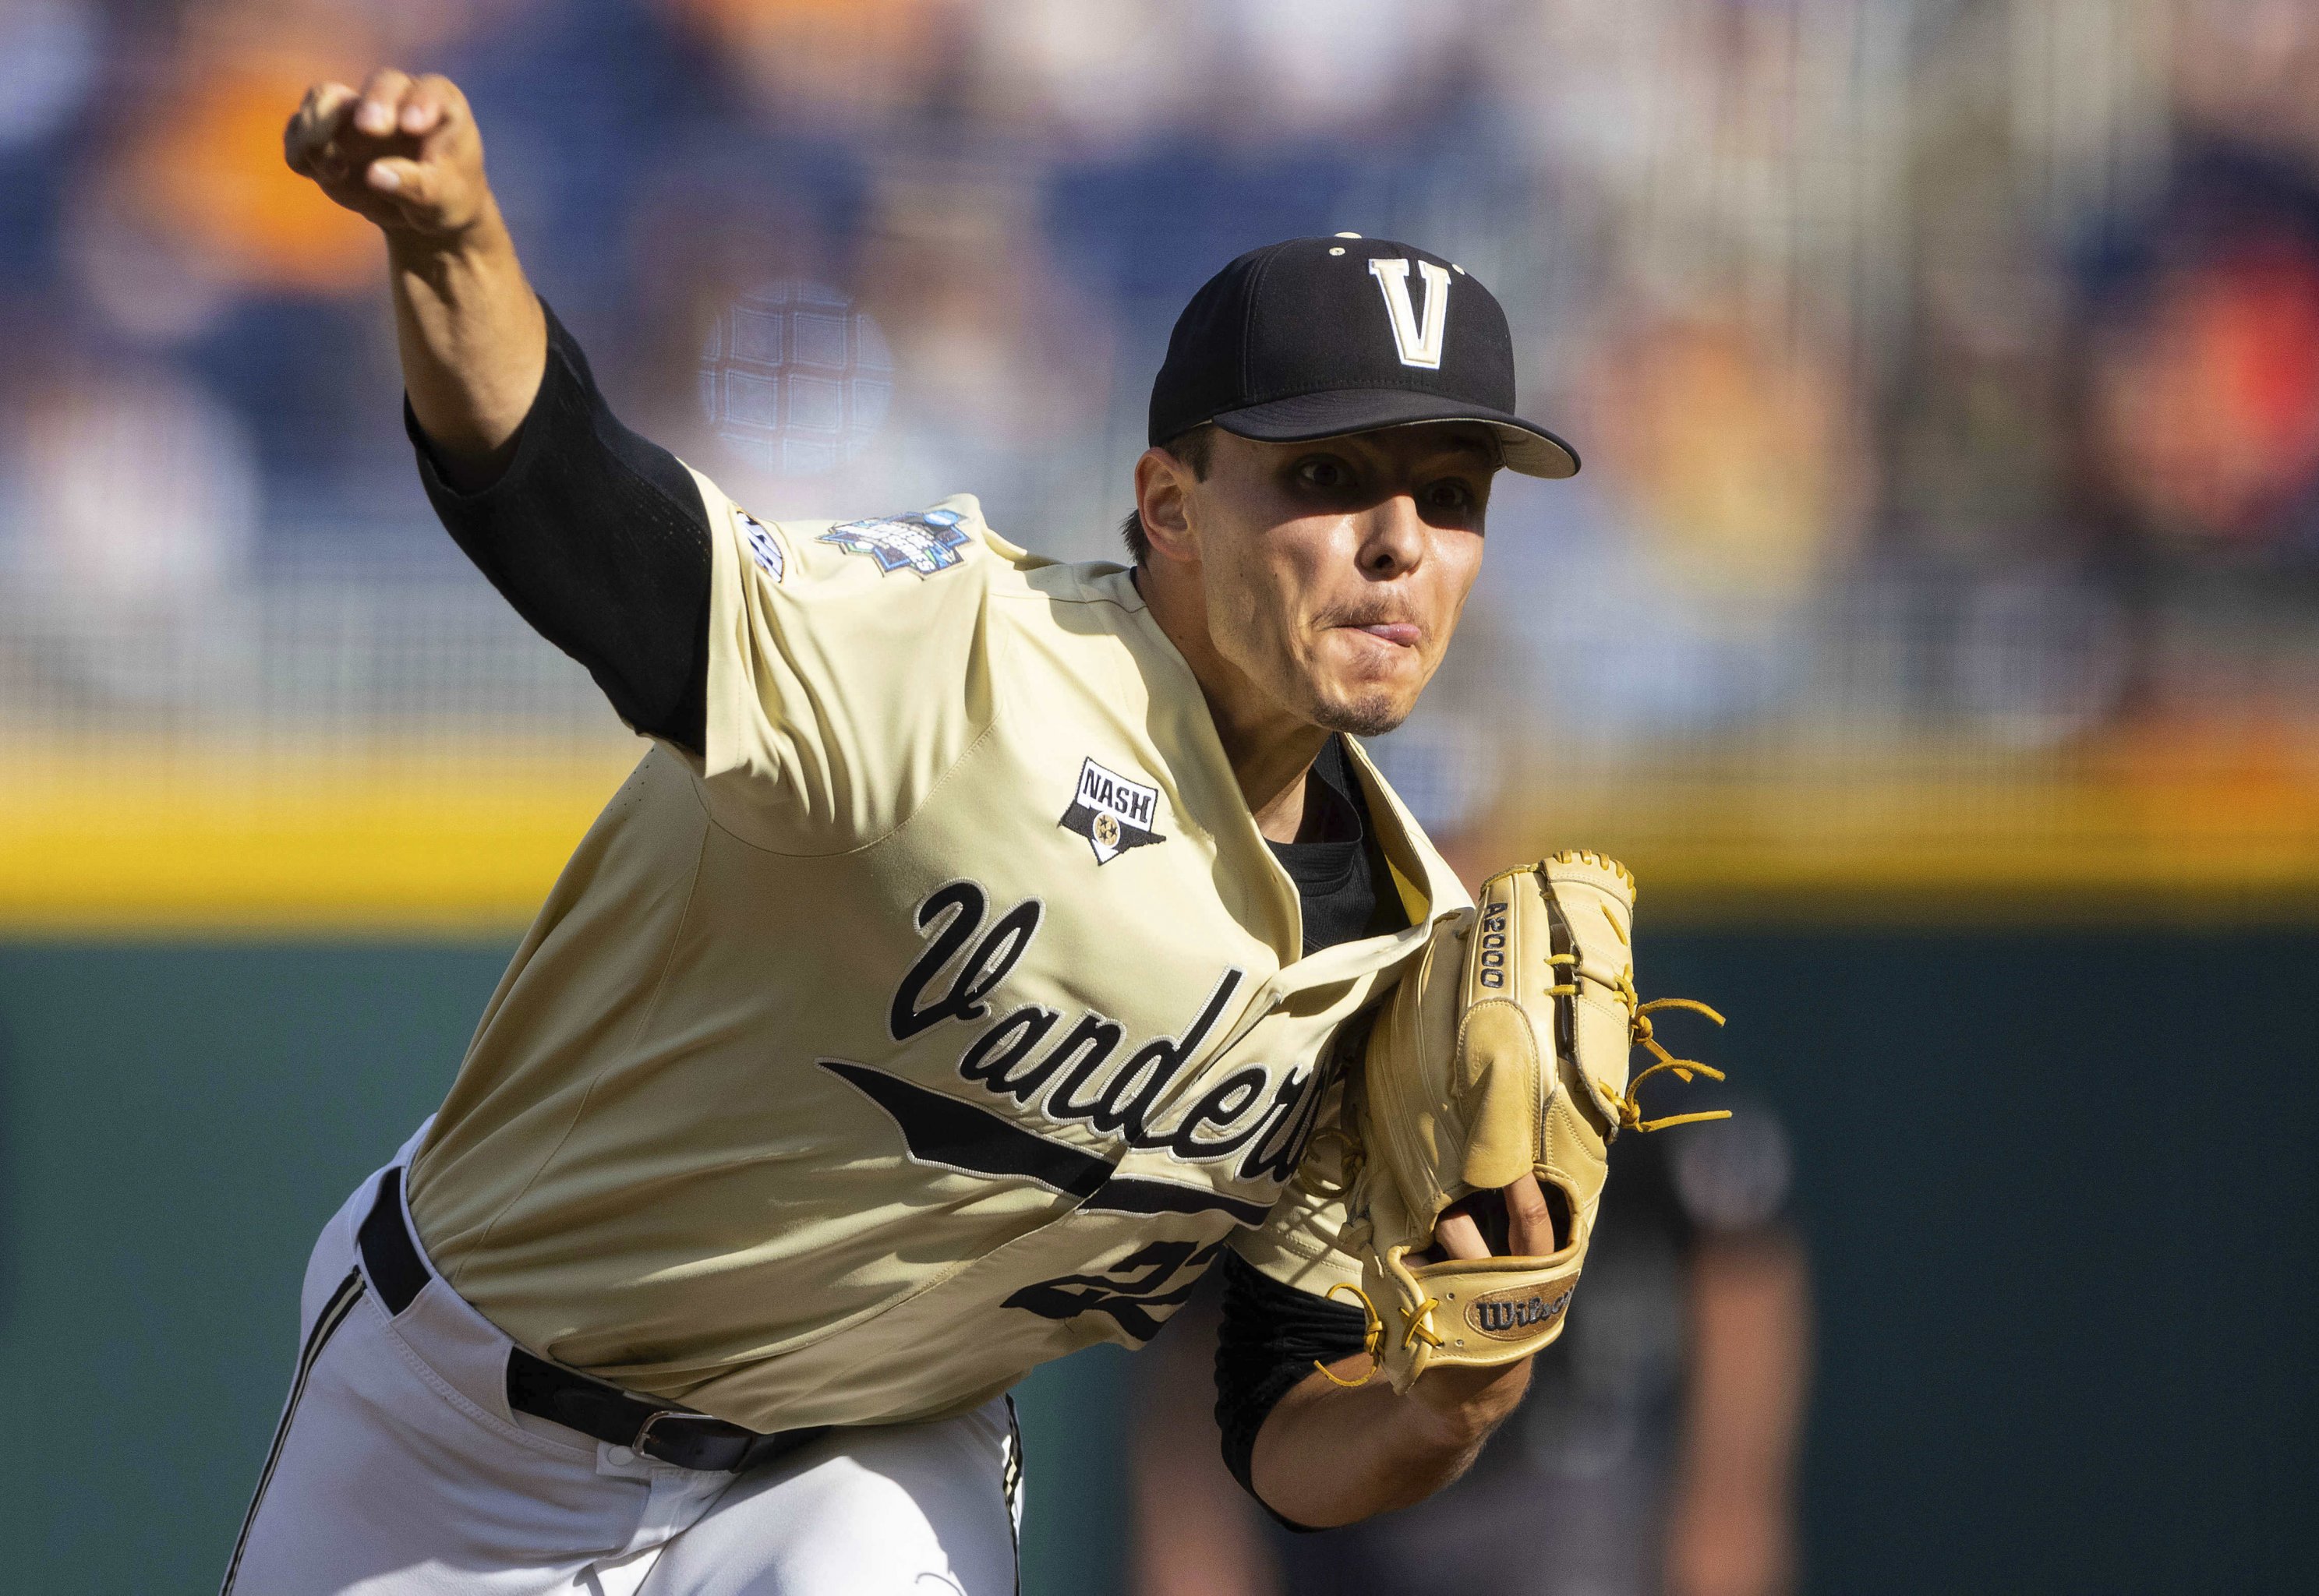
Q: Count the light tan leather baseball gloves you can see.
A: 1